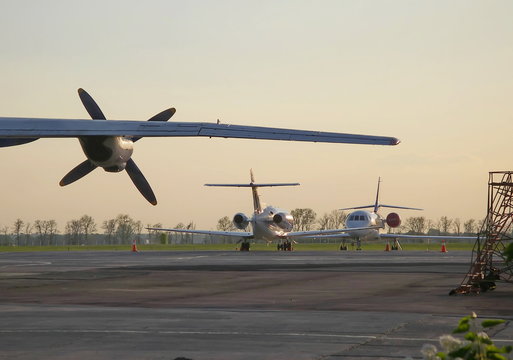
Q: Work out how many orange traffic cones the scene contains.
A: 3